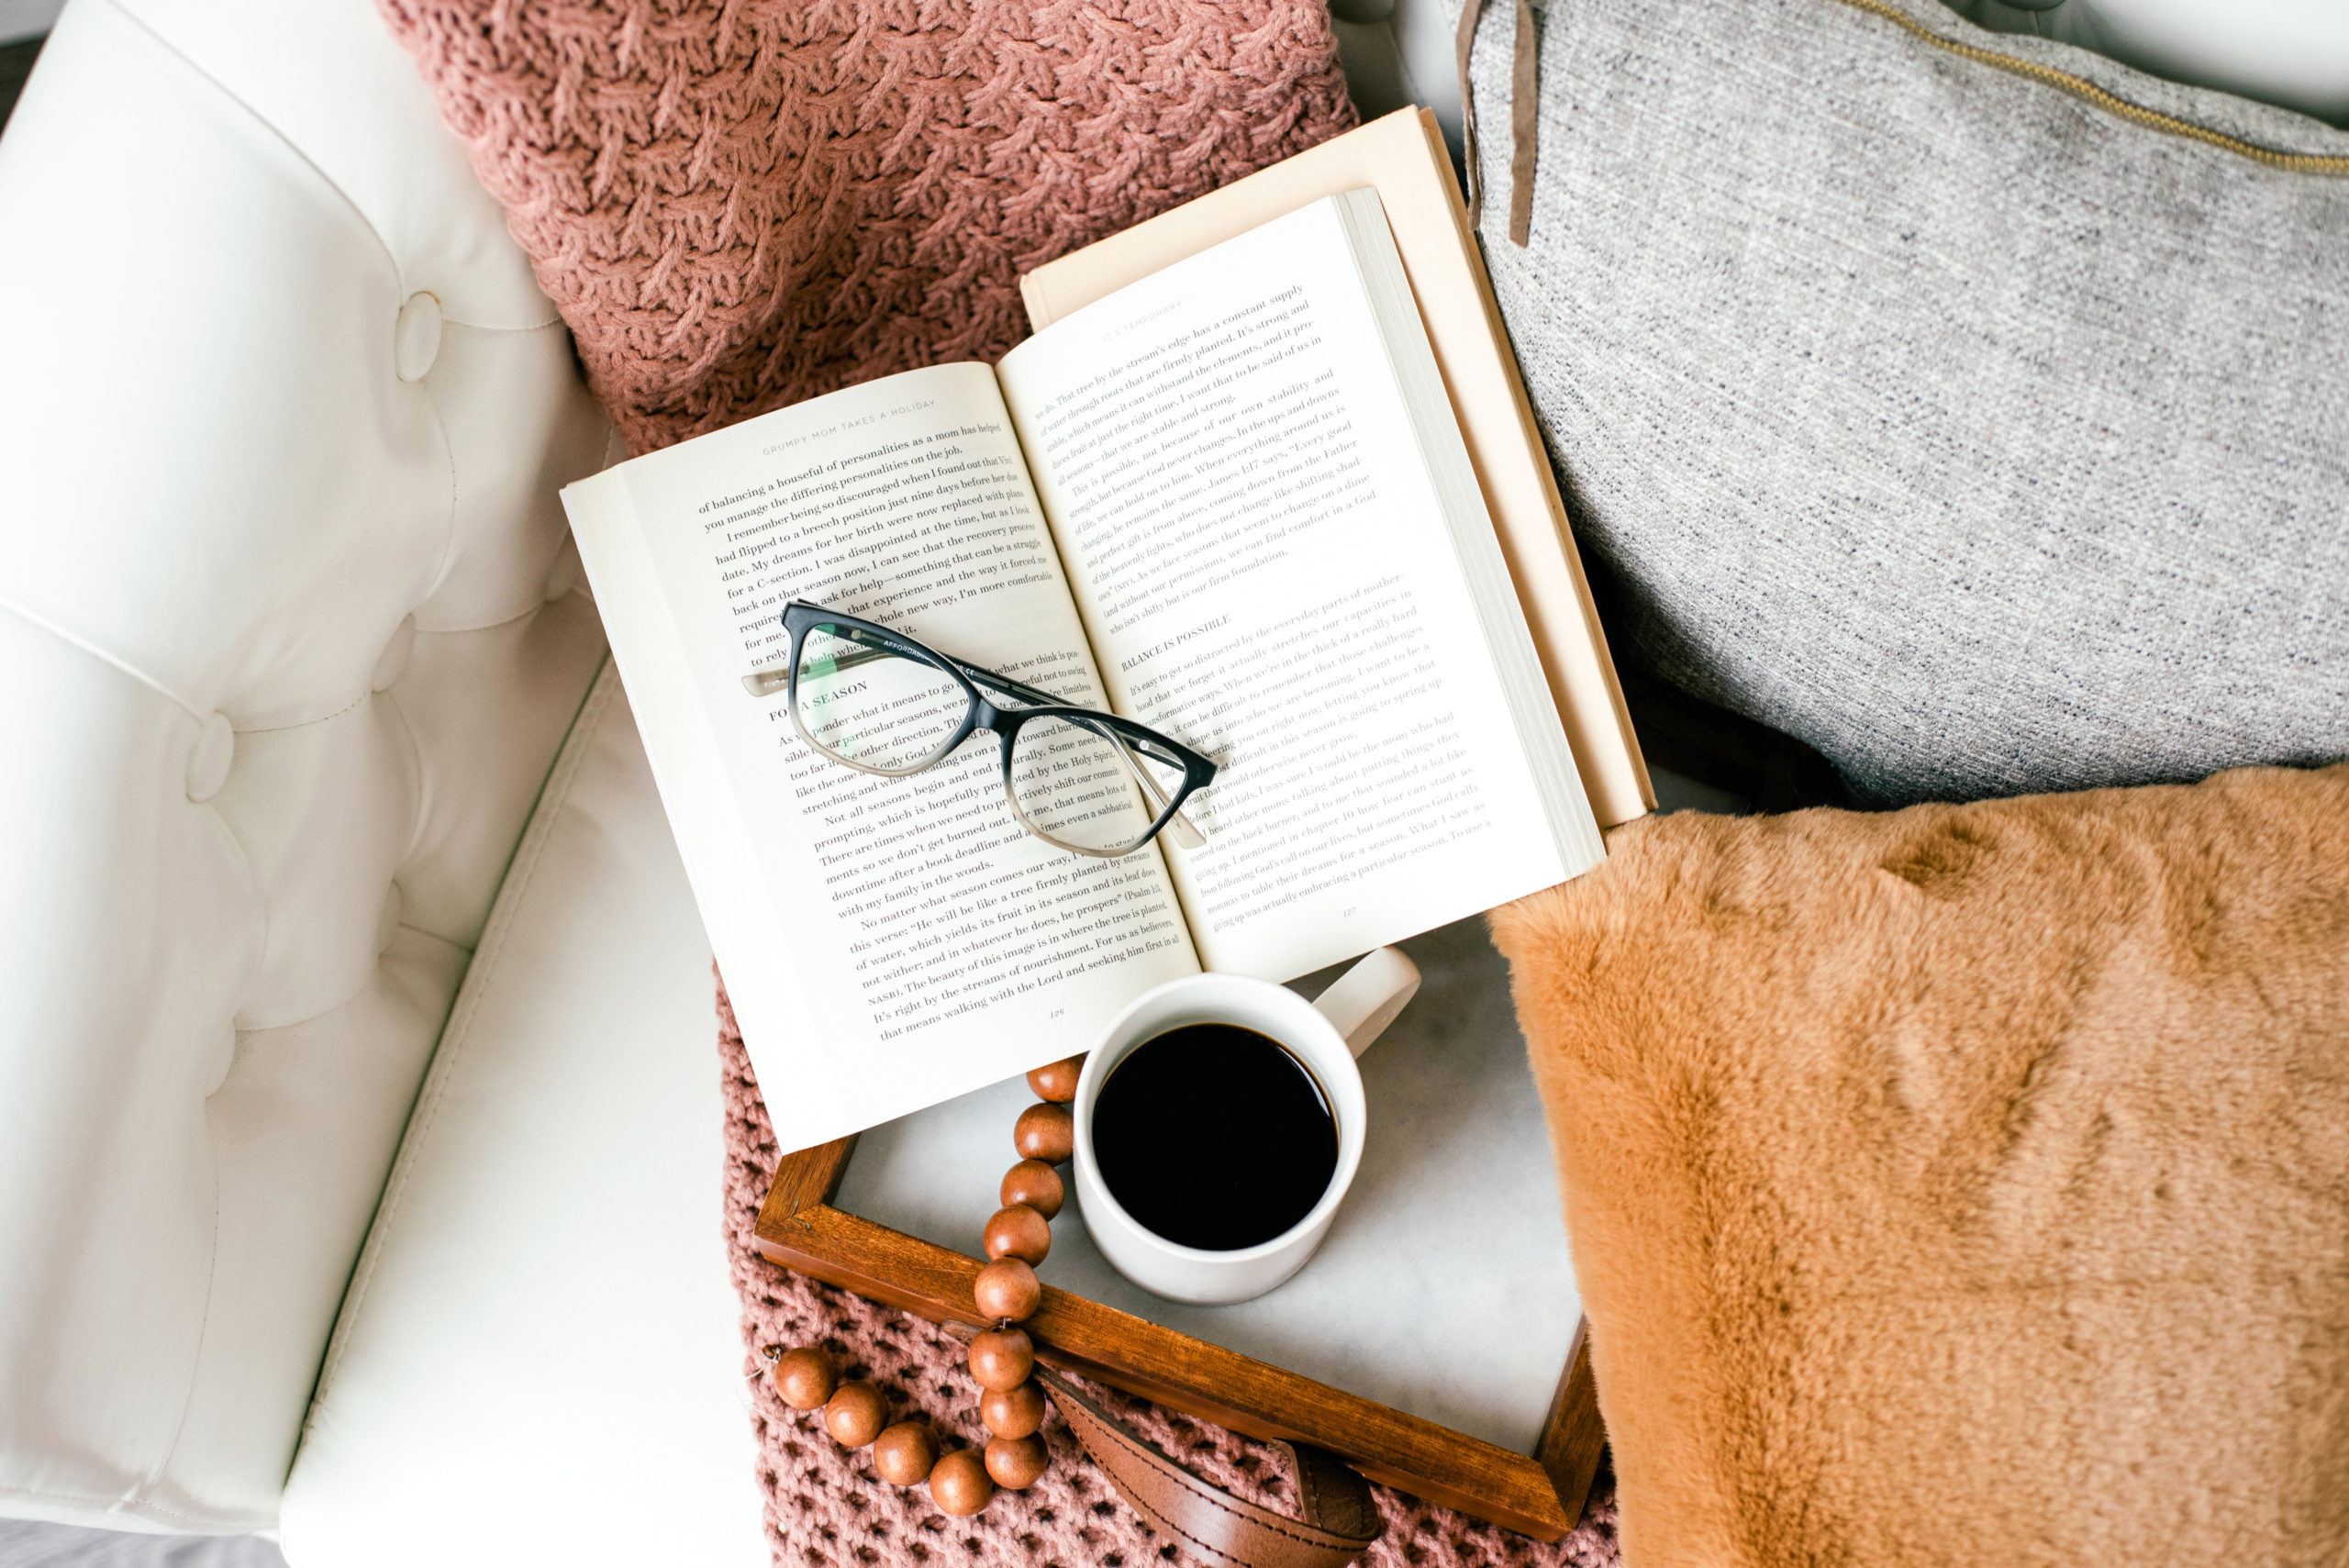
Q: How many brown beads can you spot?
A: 12